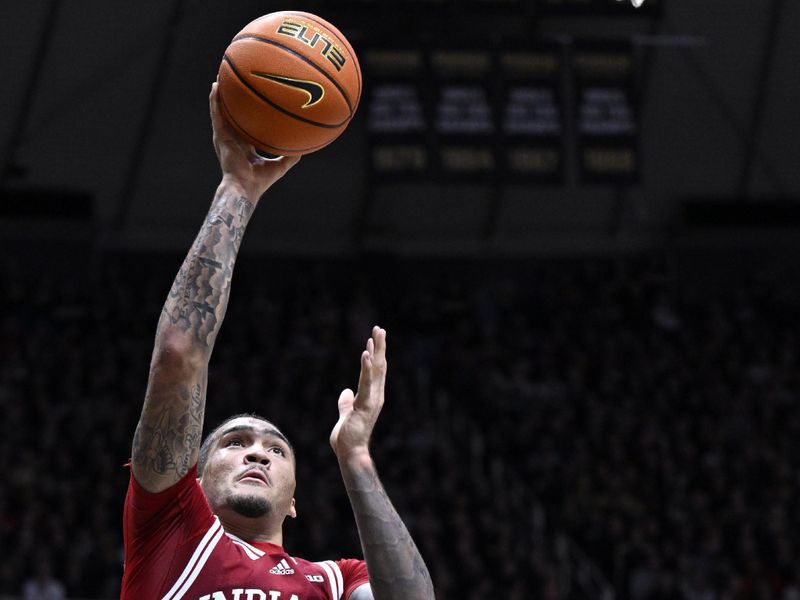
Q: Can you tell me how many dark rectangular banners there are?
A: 4